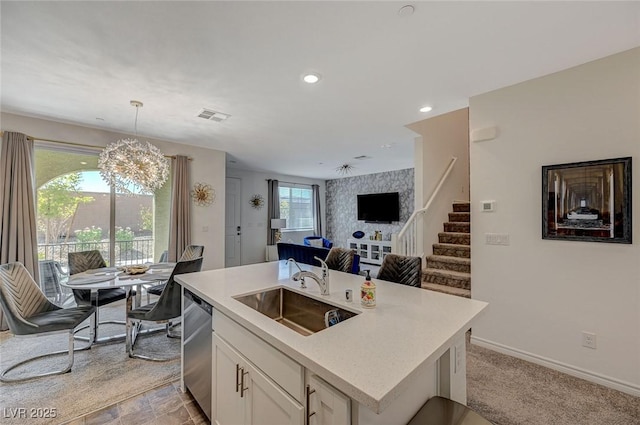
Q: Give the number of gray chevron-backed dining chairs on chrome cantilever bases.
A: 4